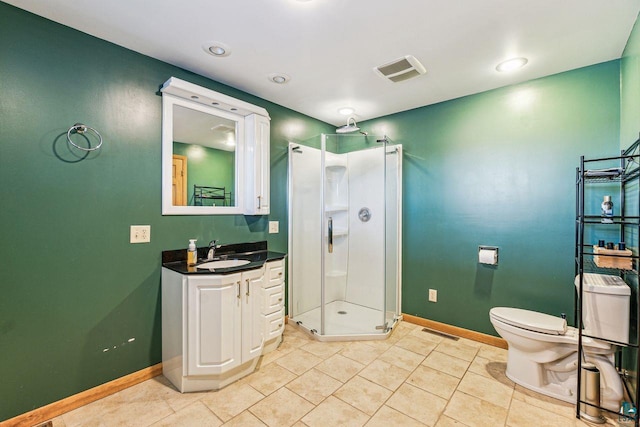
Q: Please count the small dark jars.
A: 3